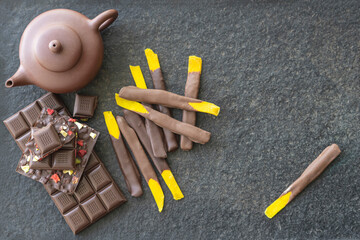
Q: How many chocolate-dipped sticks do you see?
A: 9